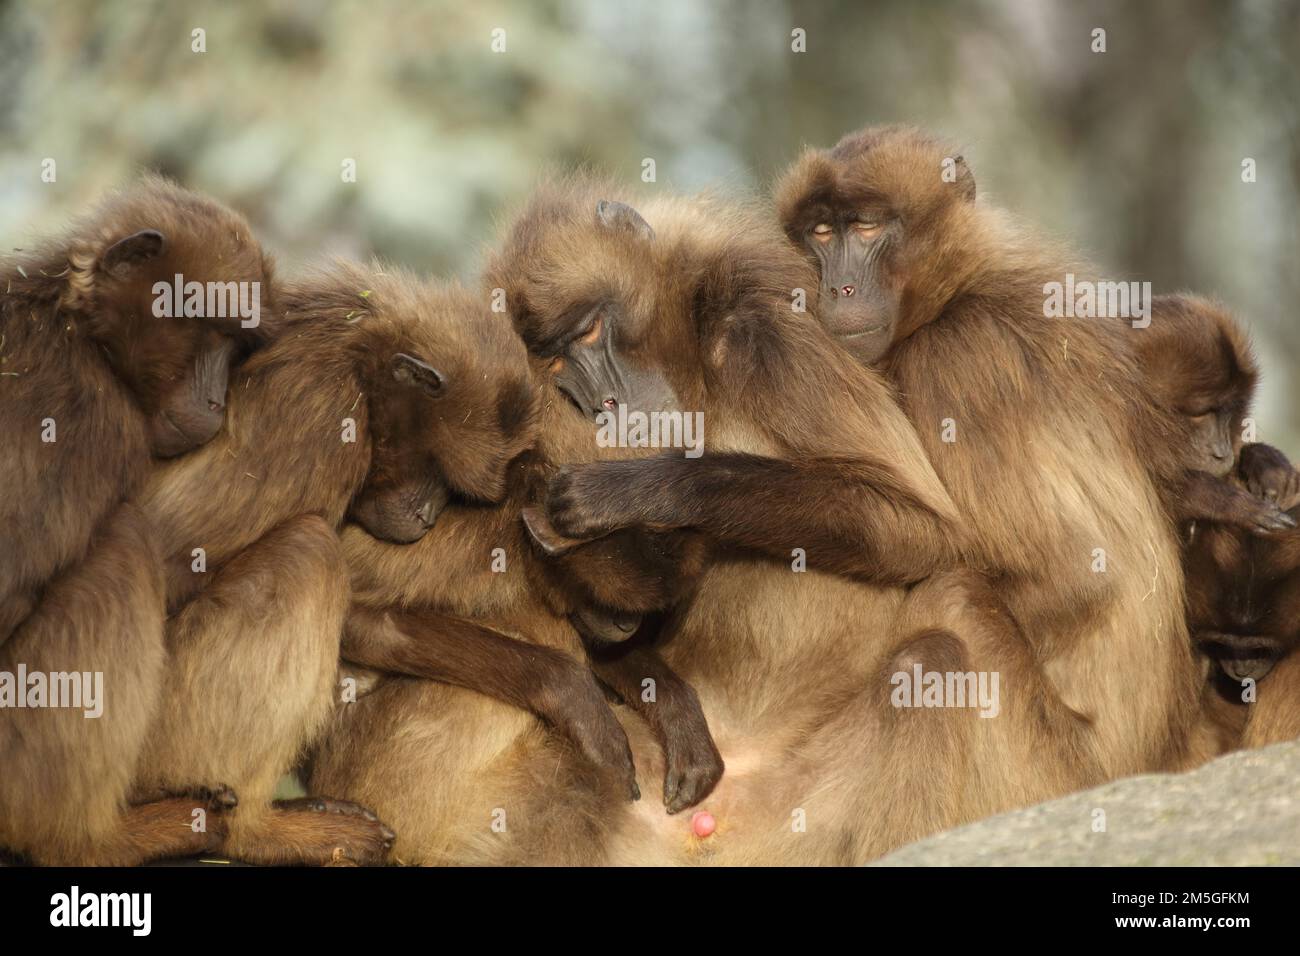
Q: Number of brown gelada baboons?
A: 7